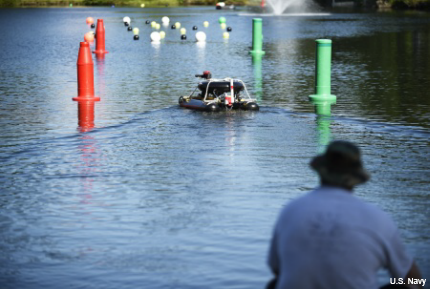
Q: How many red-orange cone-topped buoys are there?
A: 2